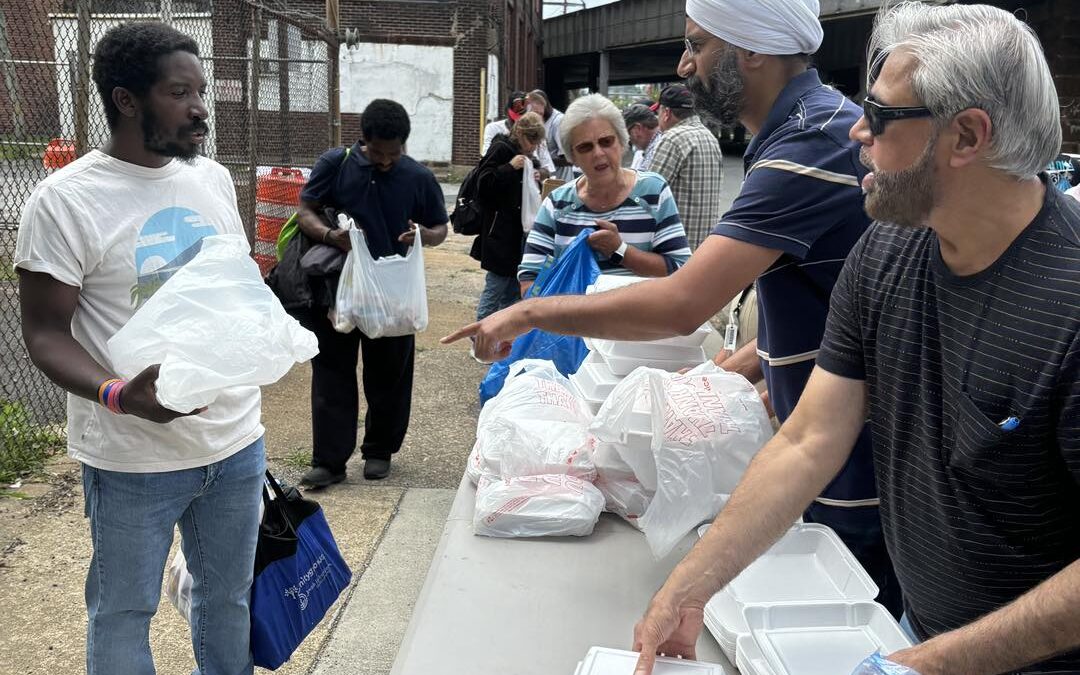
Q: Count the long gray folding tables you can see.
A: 1